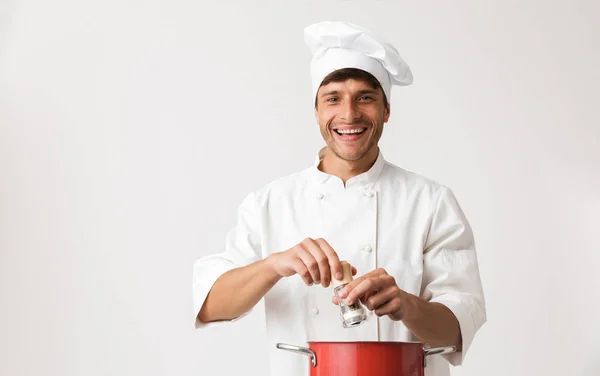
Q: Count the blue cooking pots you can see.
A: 0